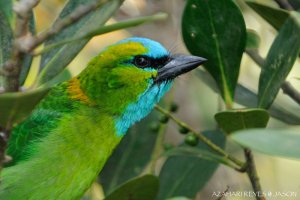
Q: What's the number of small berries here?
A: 6